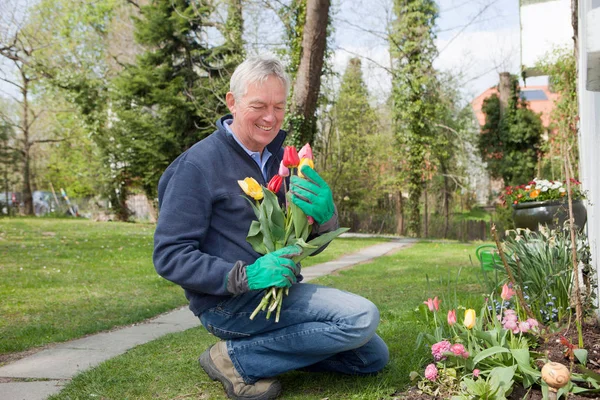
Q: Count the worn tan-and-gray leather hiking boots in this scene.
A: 1